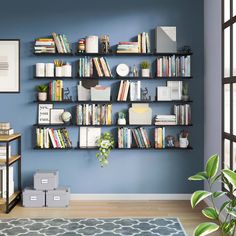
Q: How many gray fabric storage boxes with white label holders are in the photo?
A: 3